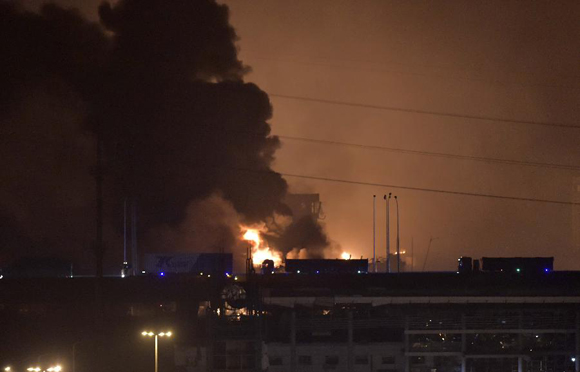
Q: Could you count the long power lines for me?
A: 3